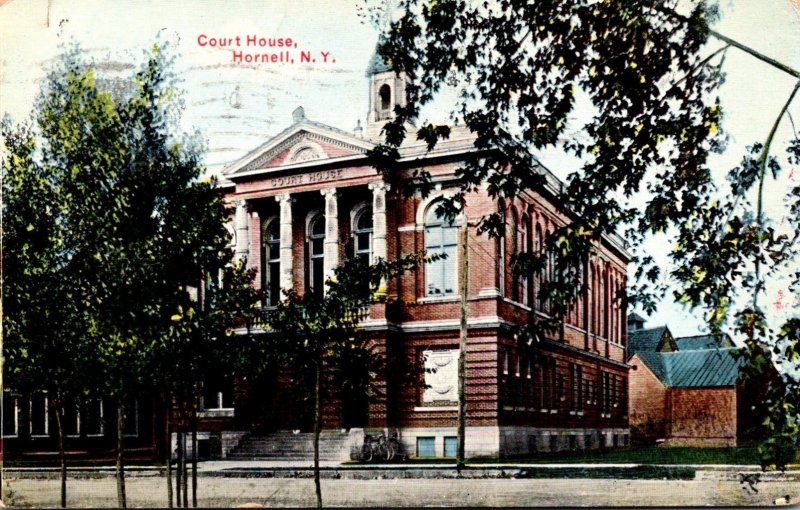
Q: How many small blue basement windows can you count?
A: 2